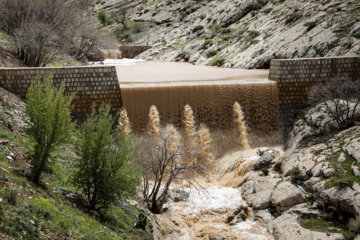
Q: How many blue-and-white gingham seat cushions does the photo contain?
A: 0